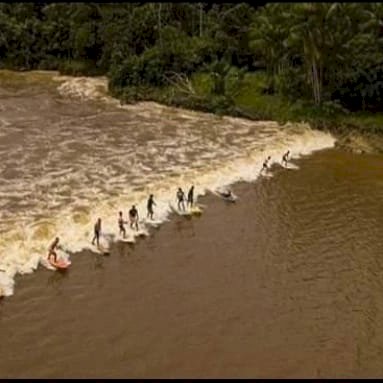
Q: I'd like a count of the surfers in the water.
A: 10